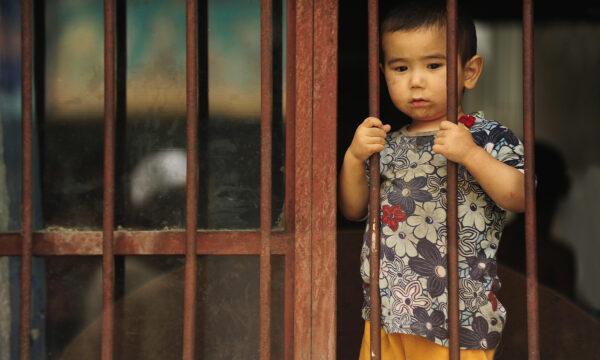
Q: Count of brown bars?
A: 7